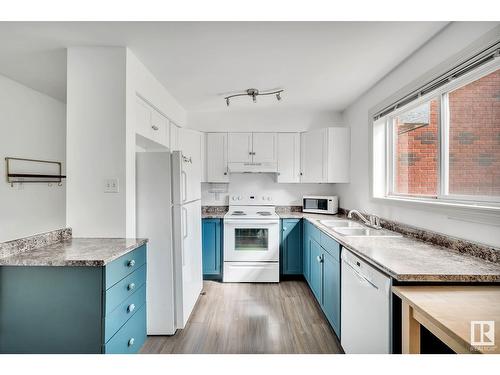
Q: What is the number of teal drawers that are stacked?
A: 4